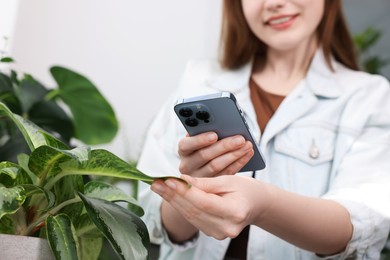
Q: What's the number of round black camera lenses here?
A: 3